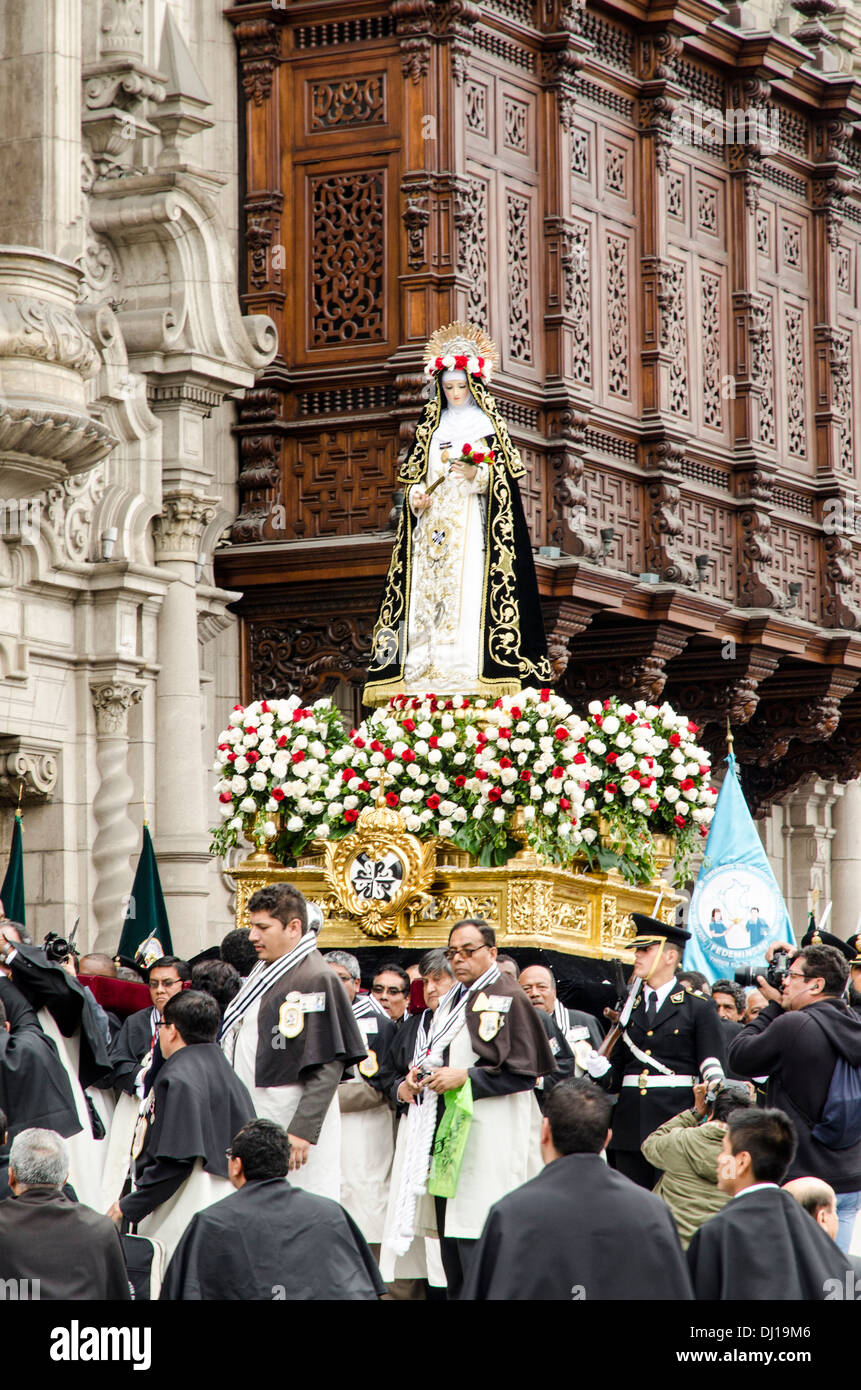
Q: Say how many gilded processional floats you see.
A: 1